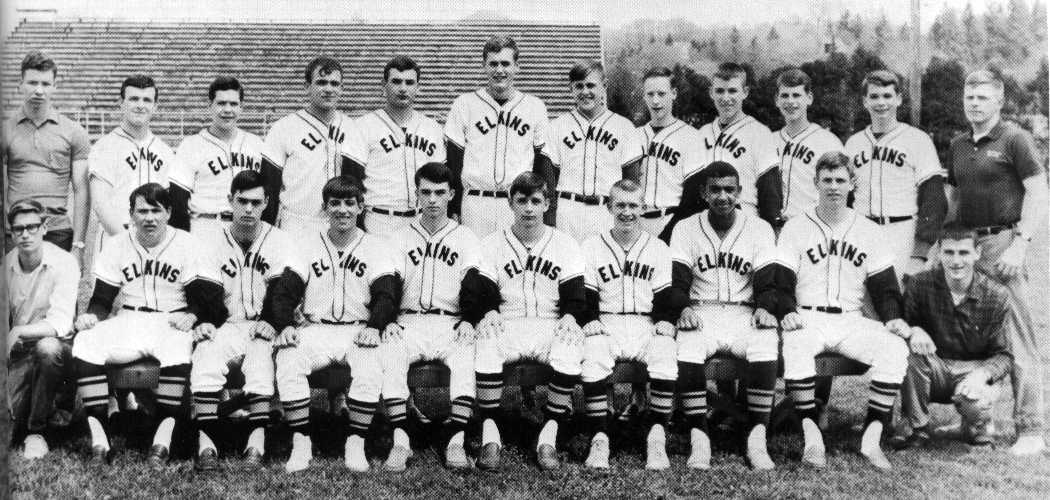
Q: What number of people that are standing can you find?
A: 12